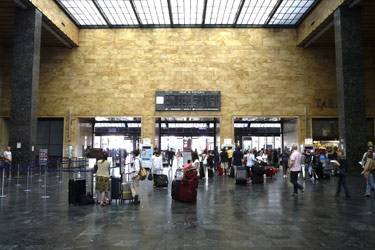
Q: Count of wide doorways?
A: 3